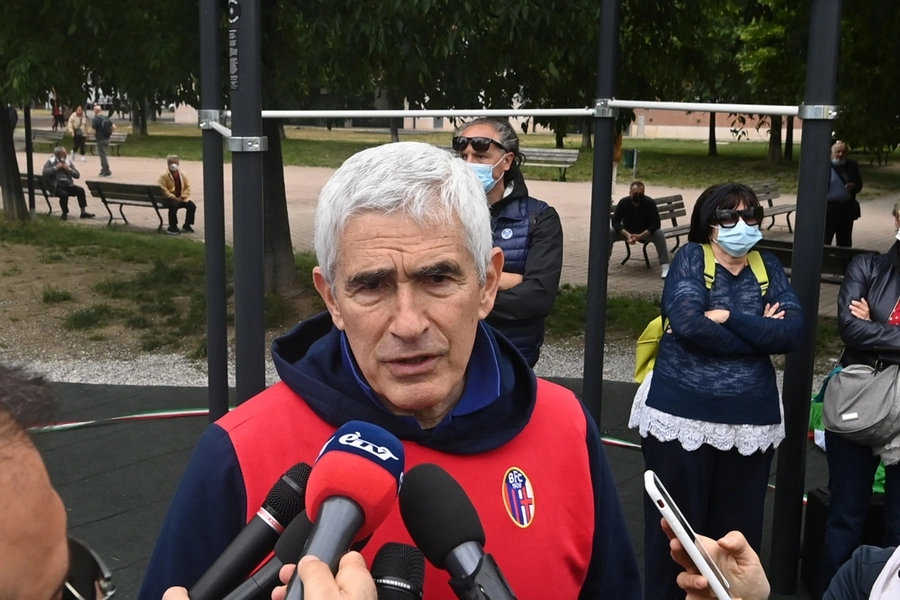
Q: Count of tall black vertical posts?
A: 4